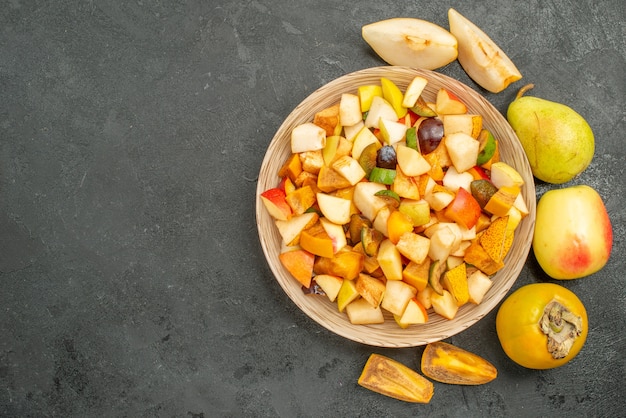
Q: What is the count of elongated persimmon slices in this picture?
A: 2